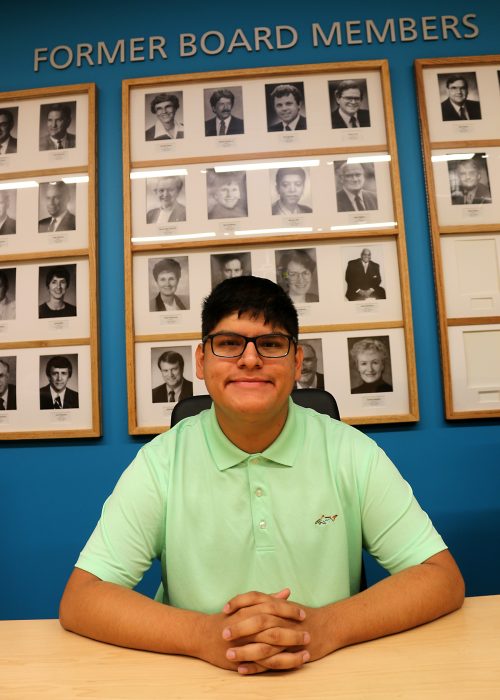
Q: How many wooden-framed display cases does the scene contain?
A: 3